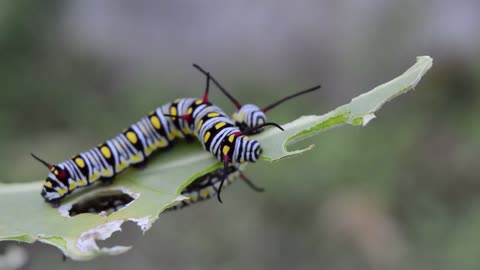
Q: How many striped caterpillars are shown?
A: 2